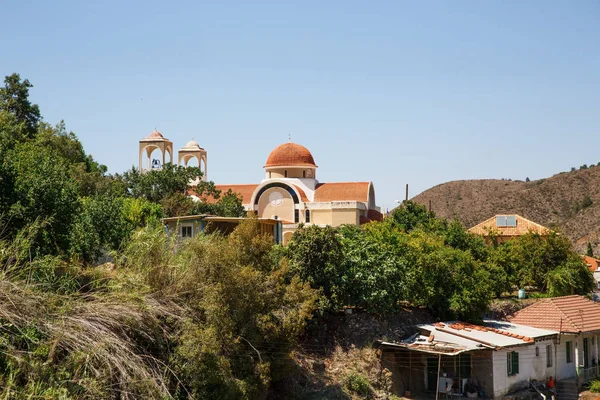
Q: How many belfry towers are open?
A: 2